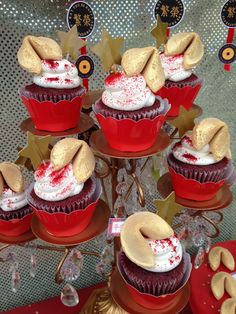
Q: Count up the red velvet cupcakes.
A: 7